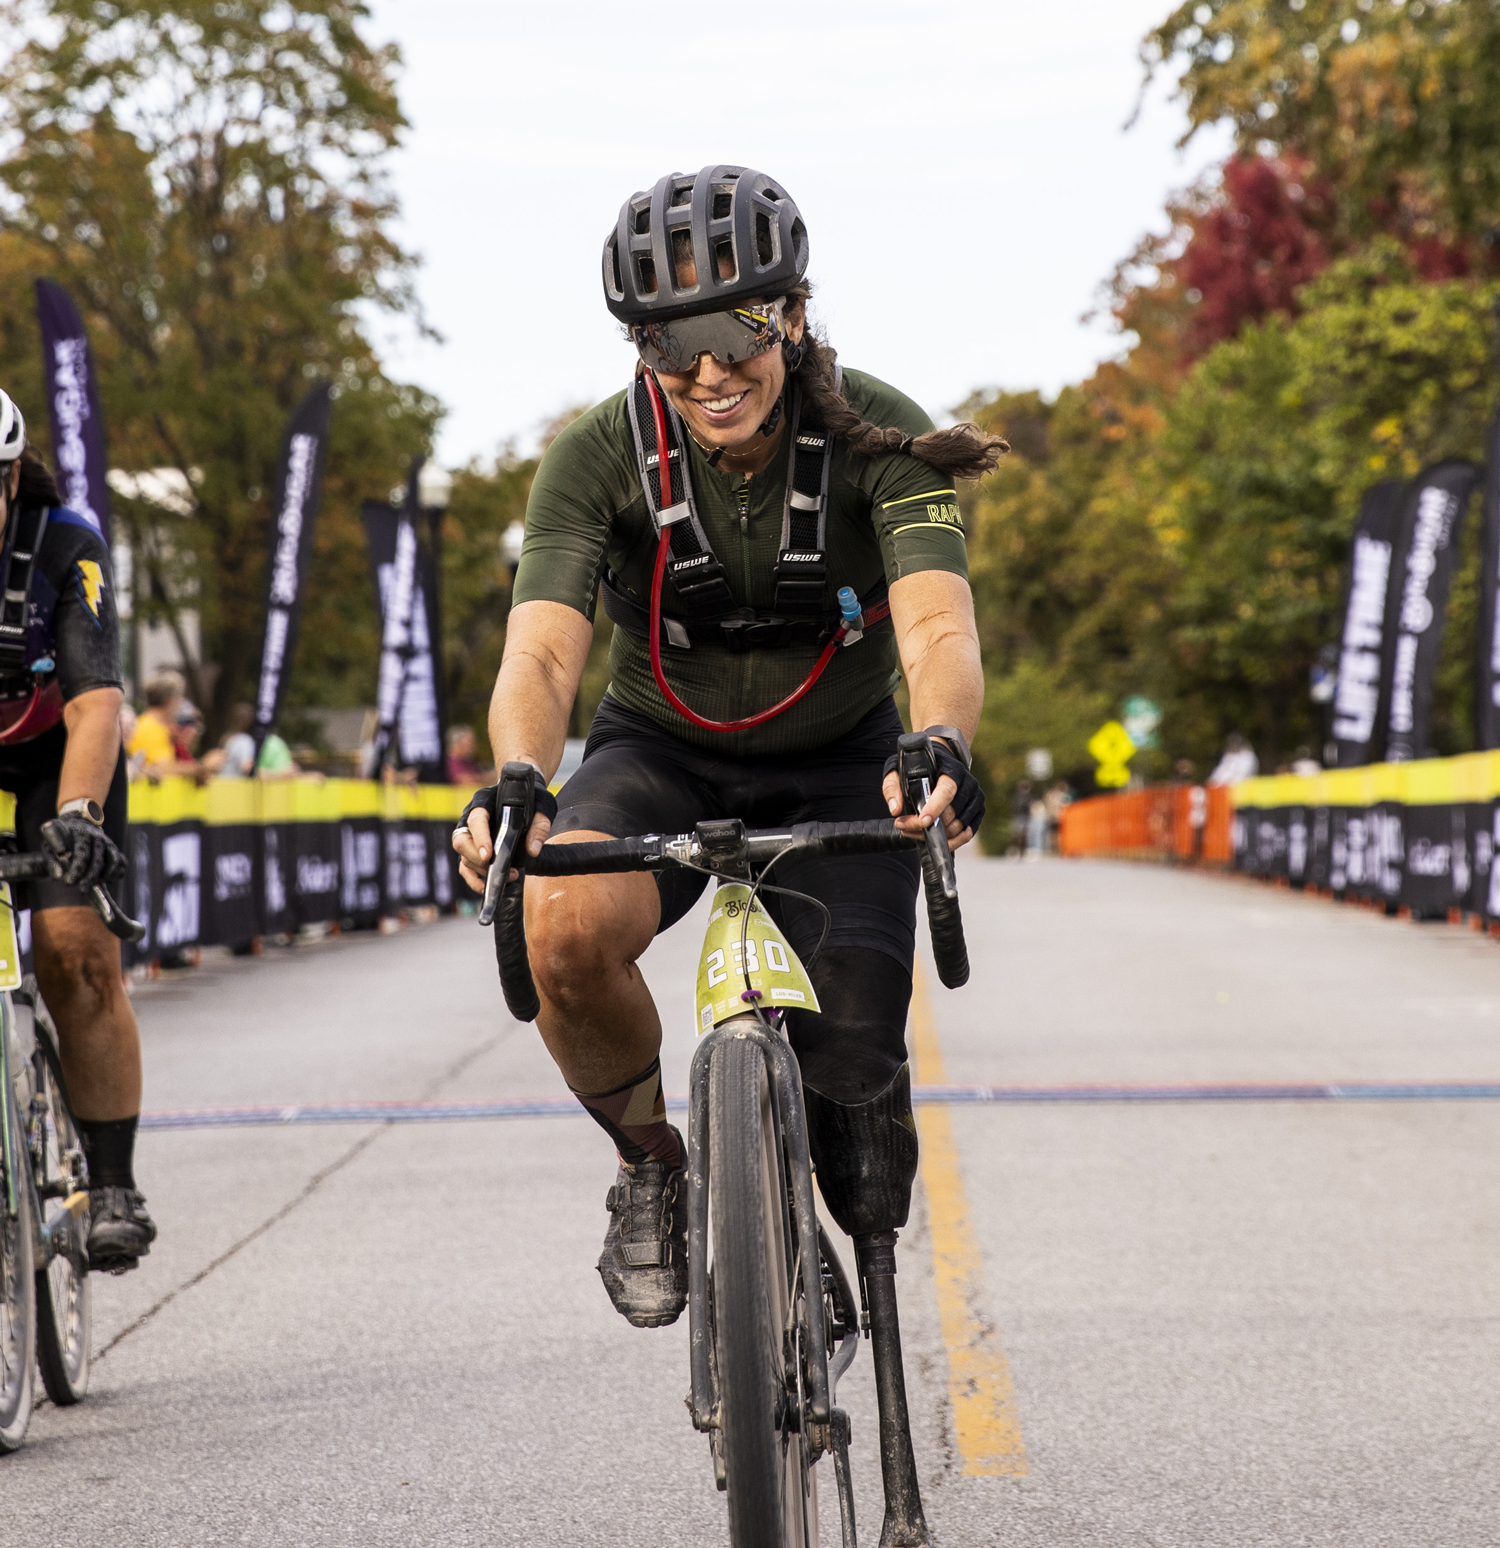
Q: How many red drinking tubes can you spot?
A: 2